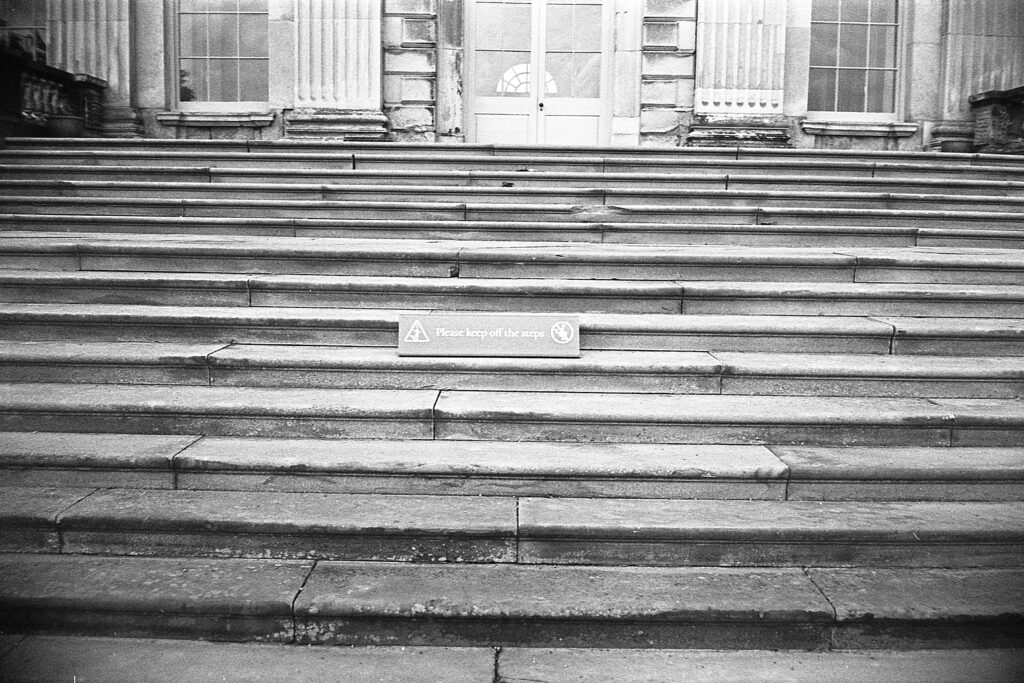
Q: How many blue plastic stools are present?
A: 0